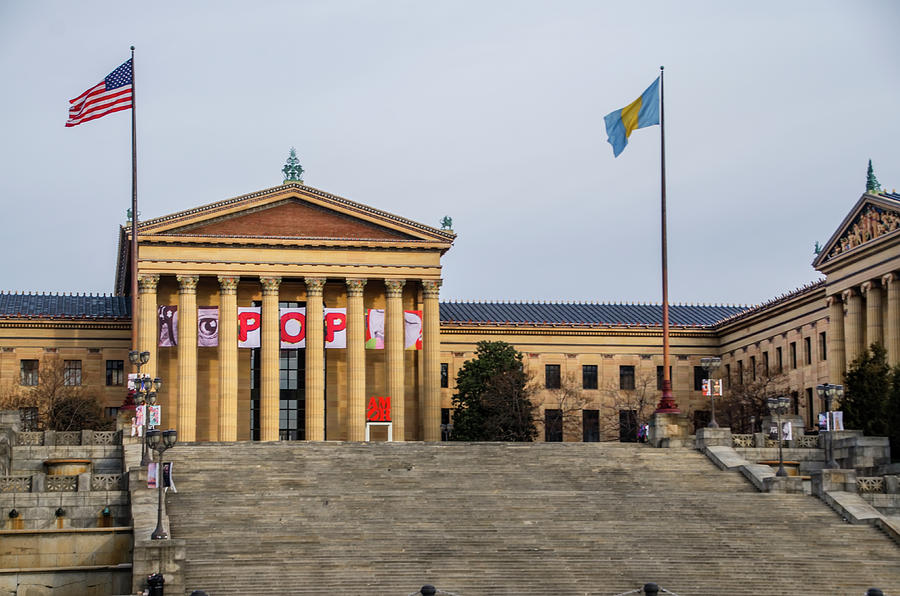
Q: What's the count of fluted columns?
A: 12